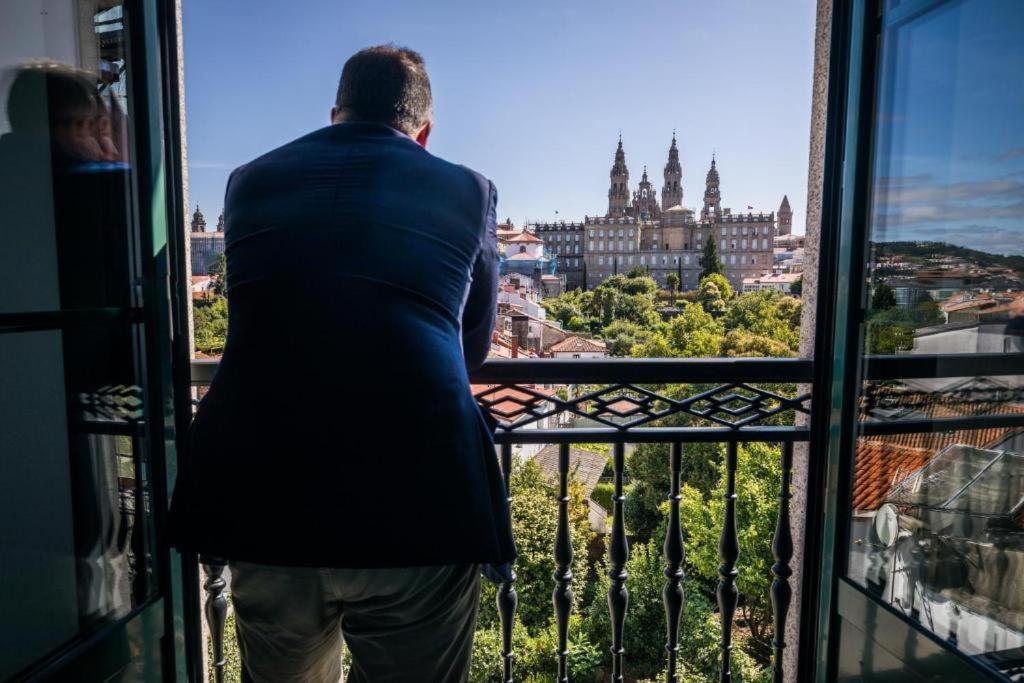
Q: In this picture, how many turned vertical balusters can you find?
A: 7